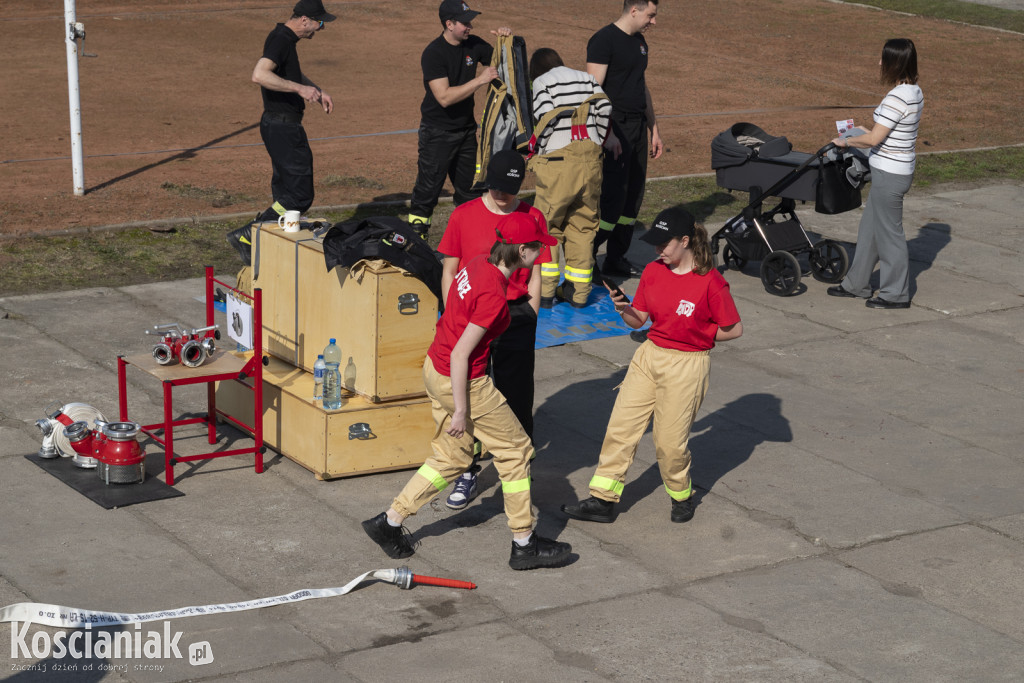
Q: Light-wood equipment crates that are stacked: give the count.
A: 2